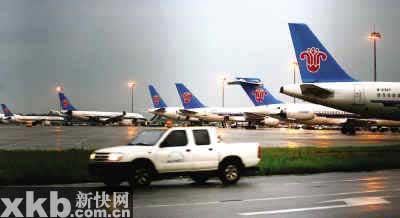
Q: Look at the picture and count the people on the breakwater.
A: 0